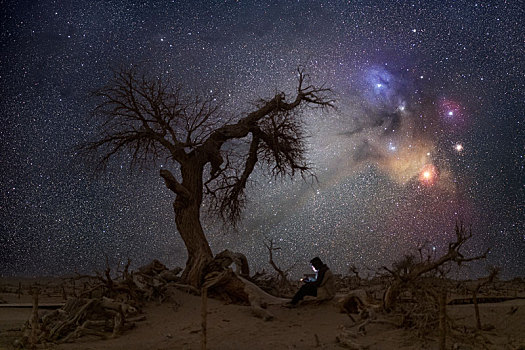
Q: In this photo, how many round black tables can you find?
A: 0